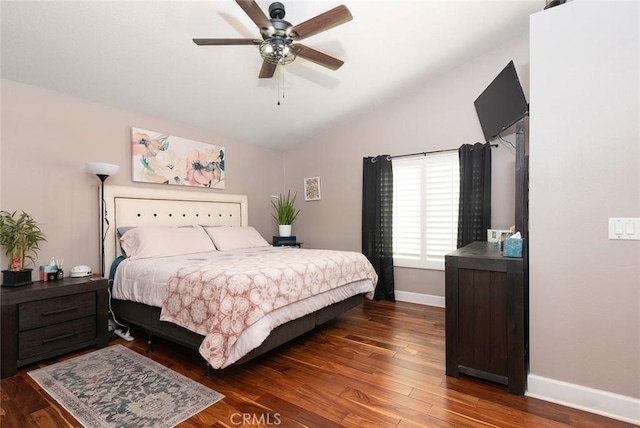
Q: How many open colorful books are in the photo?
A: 0